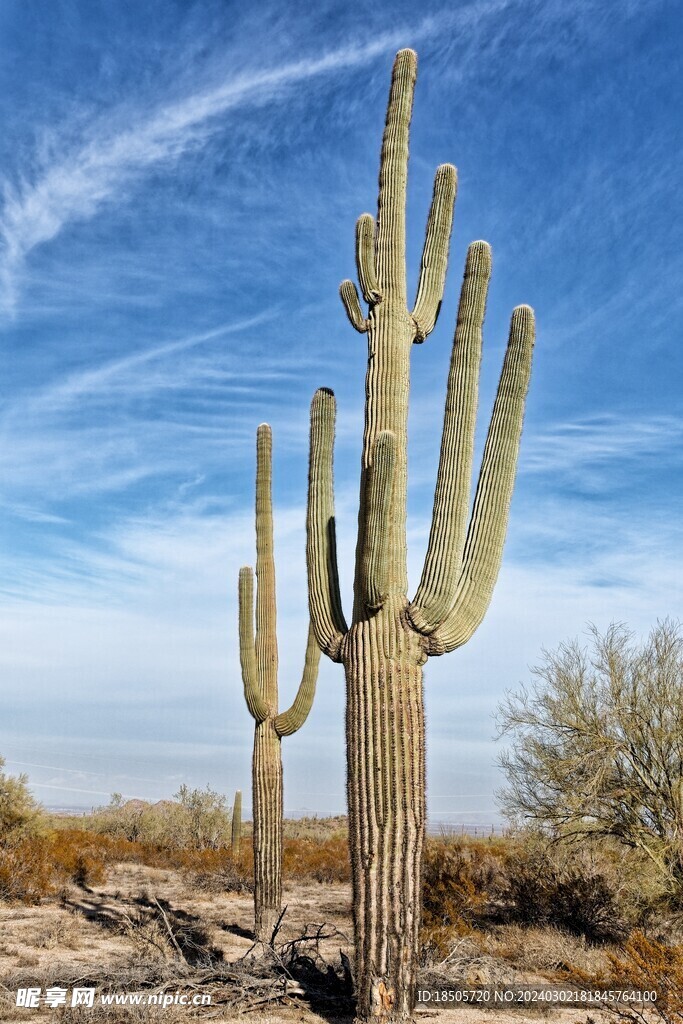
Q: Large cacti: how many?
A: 2